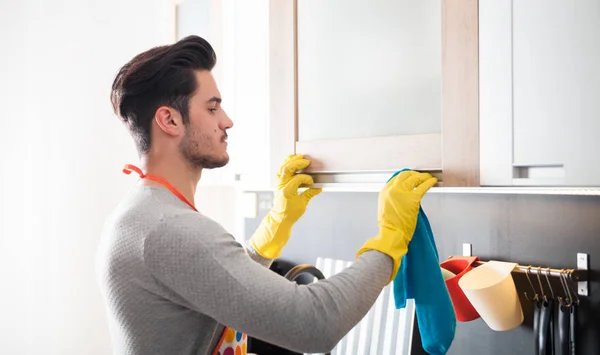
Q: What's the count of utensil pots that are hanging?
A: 2